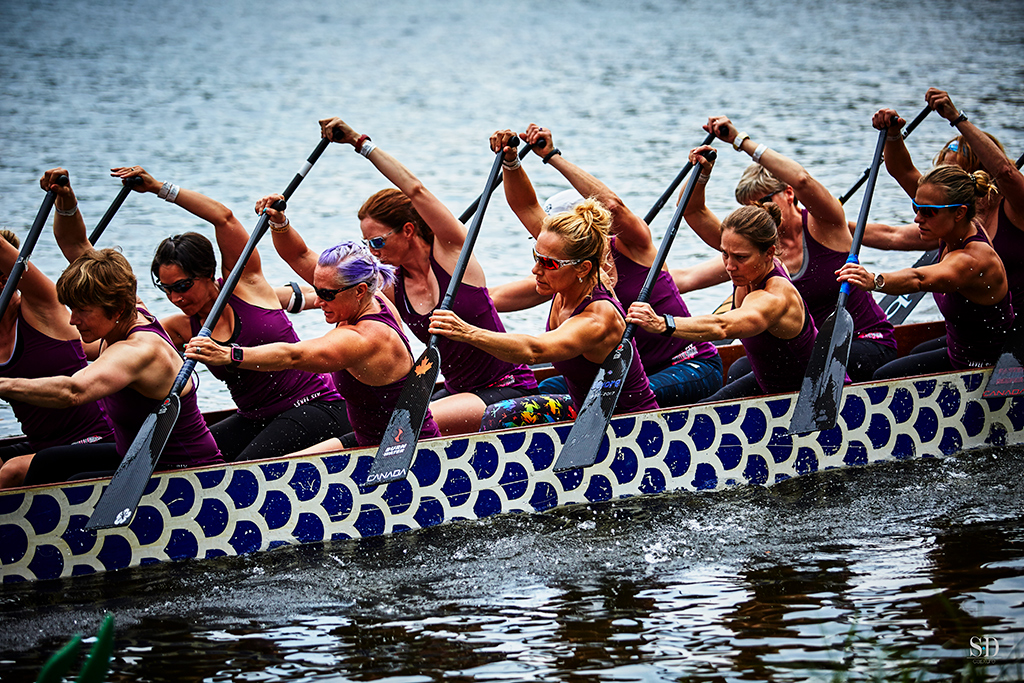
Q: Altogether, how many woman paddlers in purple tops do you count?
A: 11